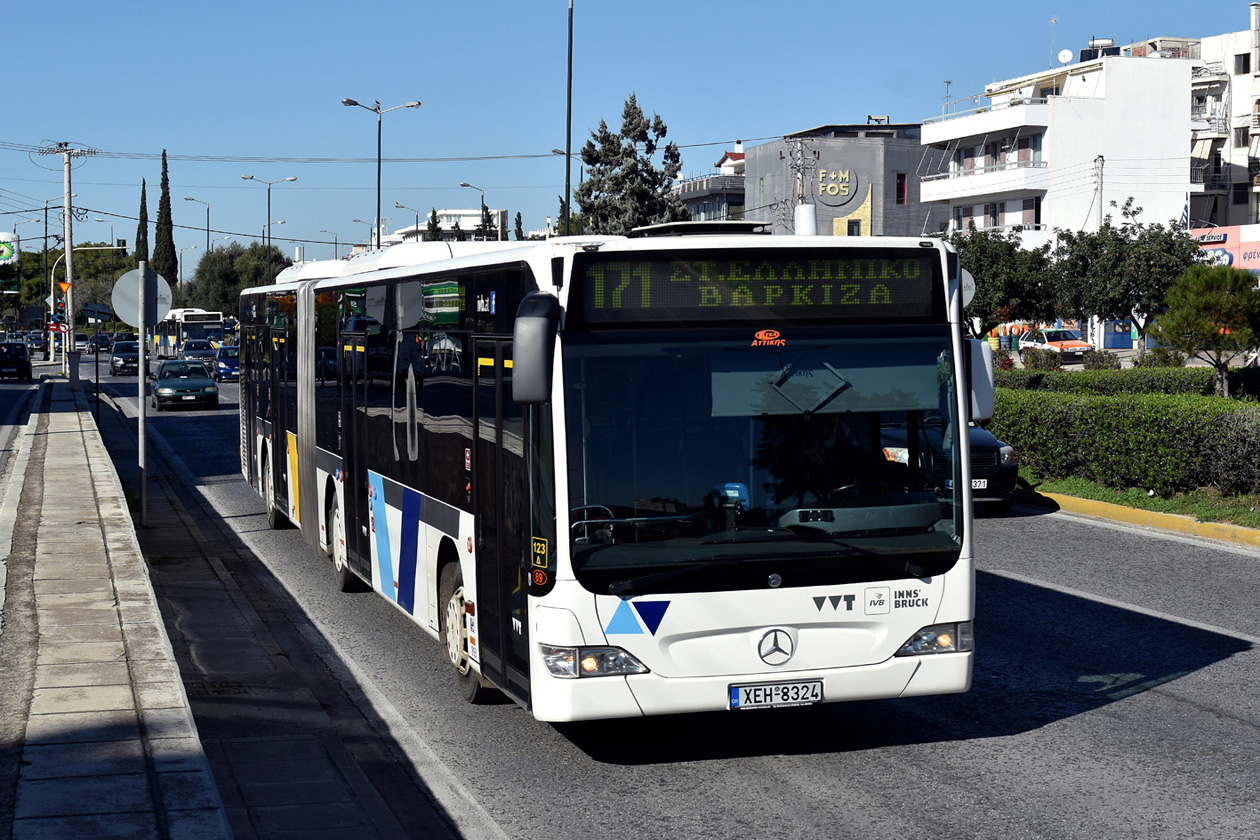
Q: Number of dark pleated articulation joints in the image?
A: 1